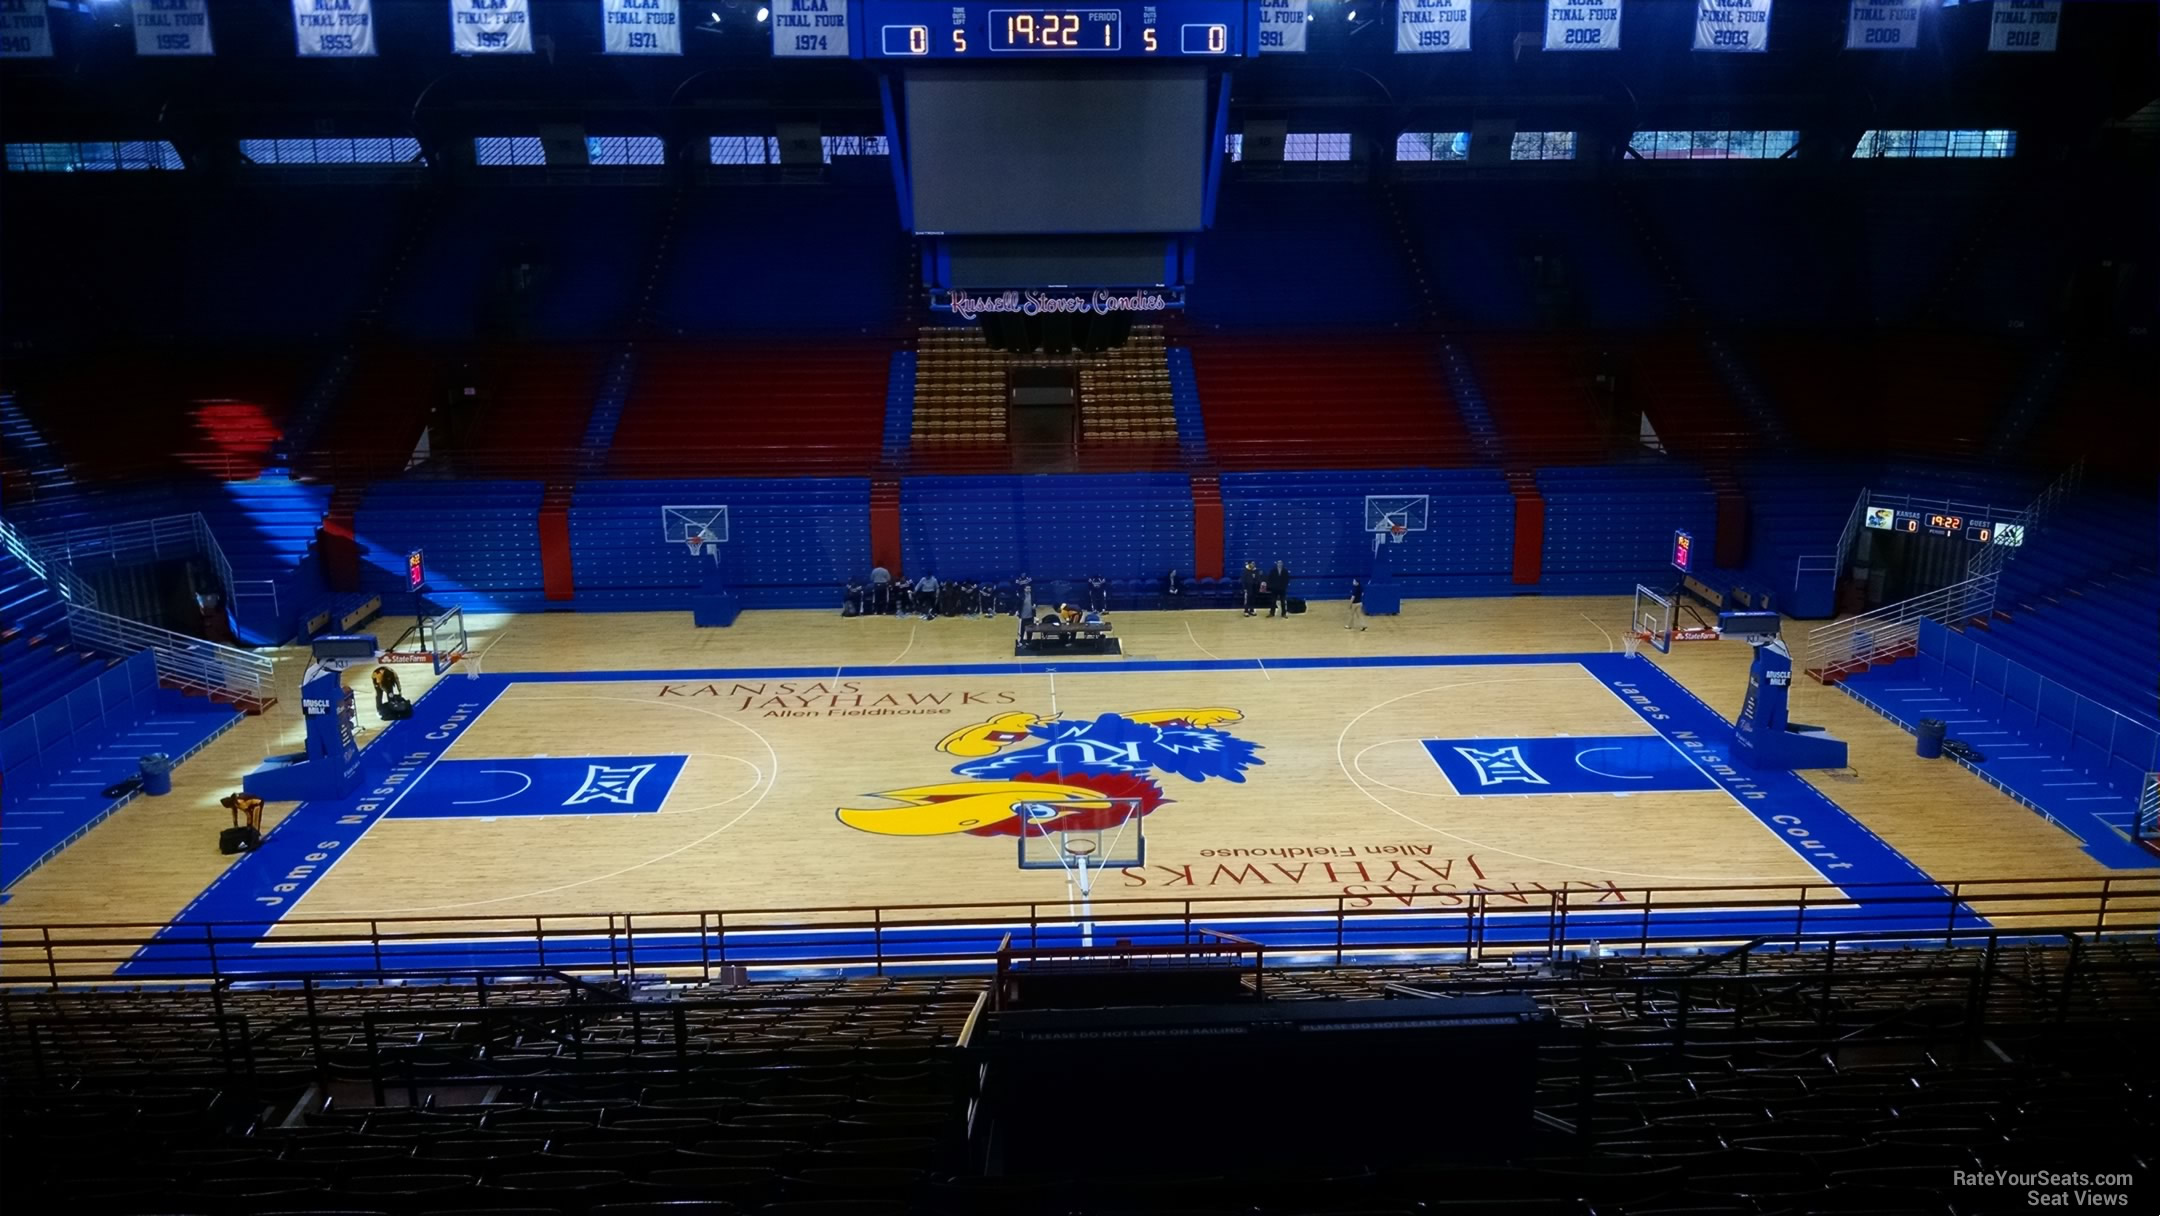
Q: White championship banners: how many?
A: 12